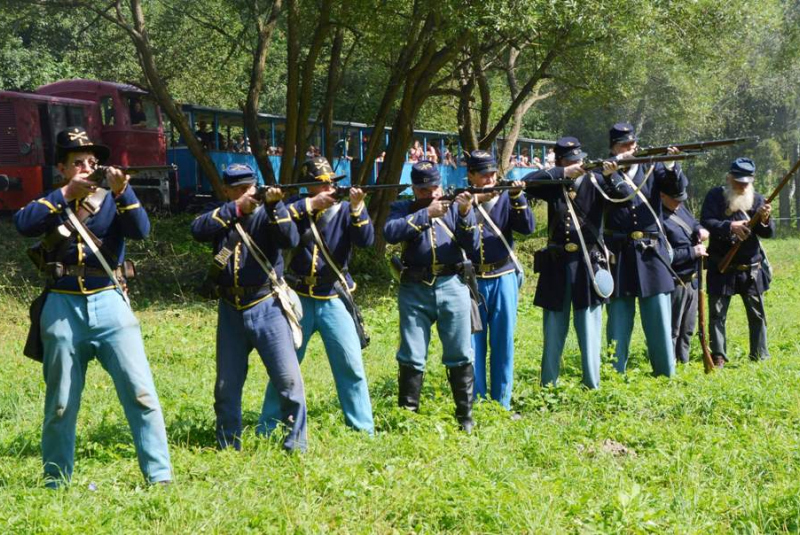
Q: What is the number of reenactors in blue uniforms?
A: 9